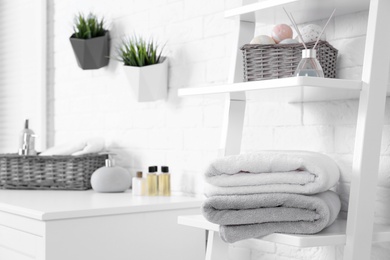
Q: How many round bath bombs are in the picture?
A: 4